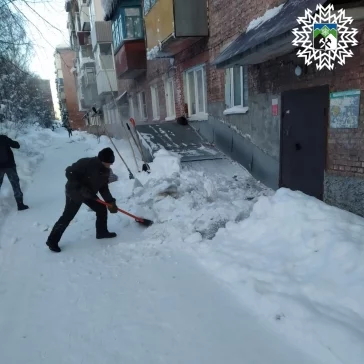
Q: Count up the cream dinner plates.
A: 0